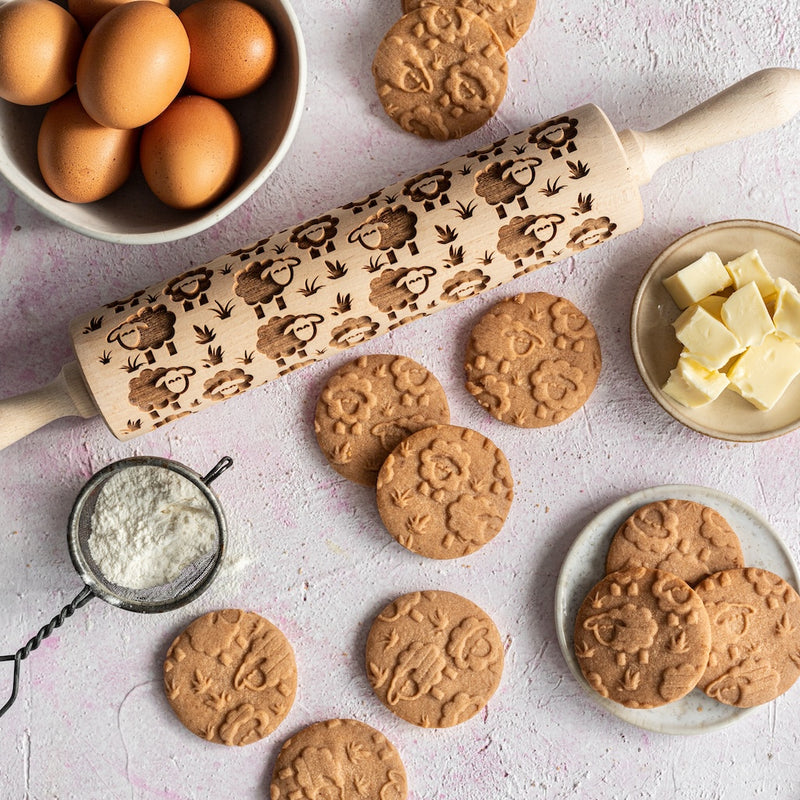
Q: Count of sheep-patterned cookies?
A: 11